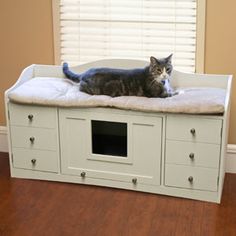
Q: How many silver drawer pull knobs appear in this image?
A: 8